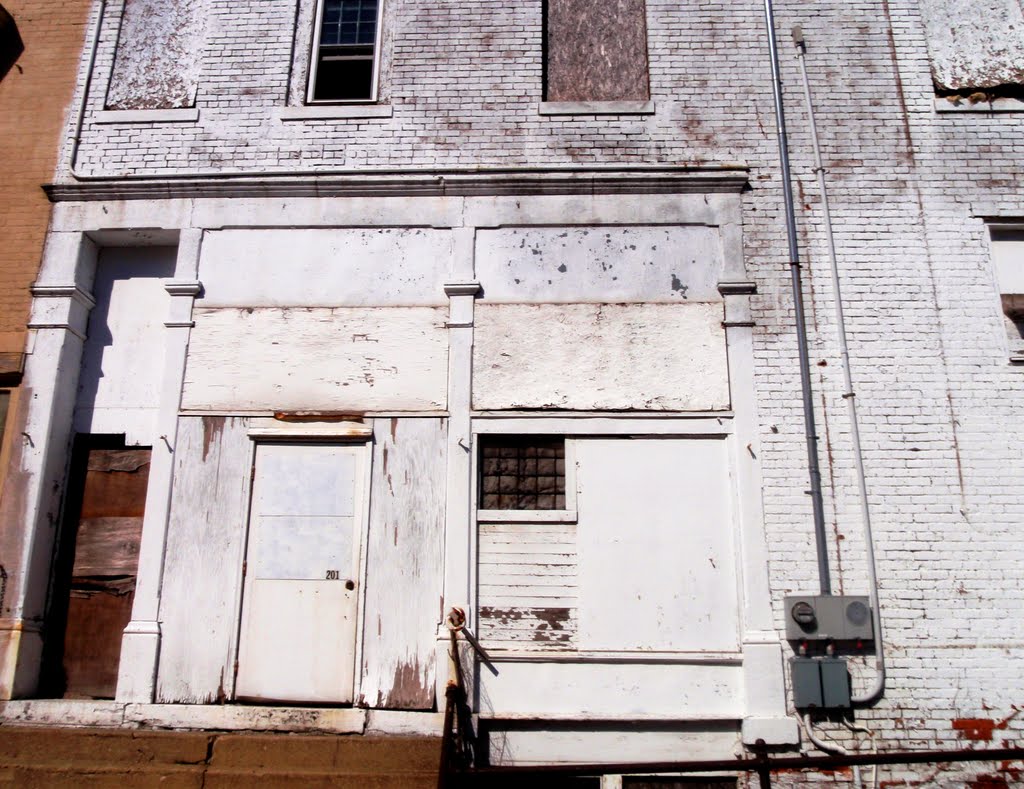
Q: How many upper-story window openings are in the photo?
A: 4